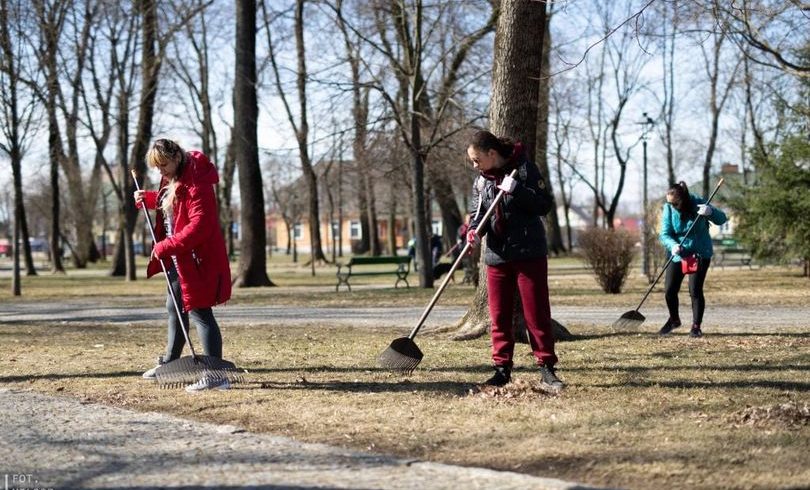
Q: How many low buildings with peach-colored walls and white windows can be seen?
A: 1